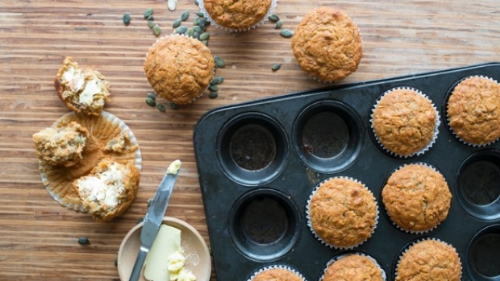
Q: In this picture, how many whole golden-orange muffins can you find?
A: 10